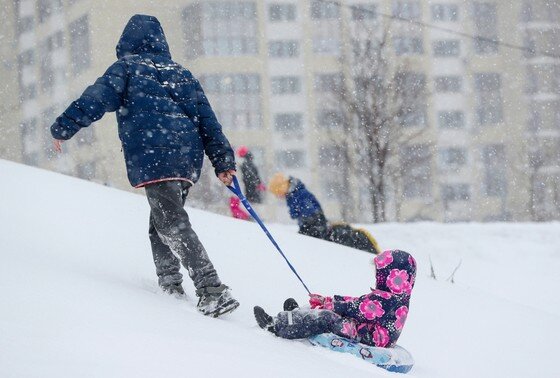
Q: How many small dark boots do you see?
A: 2